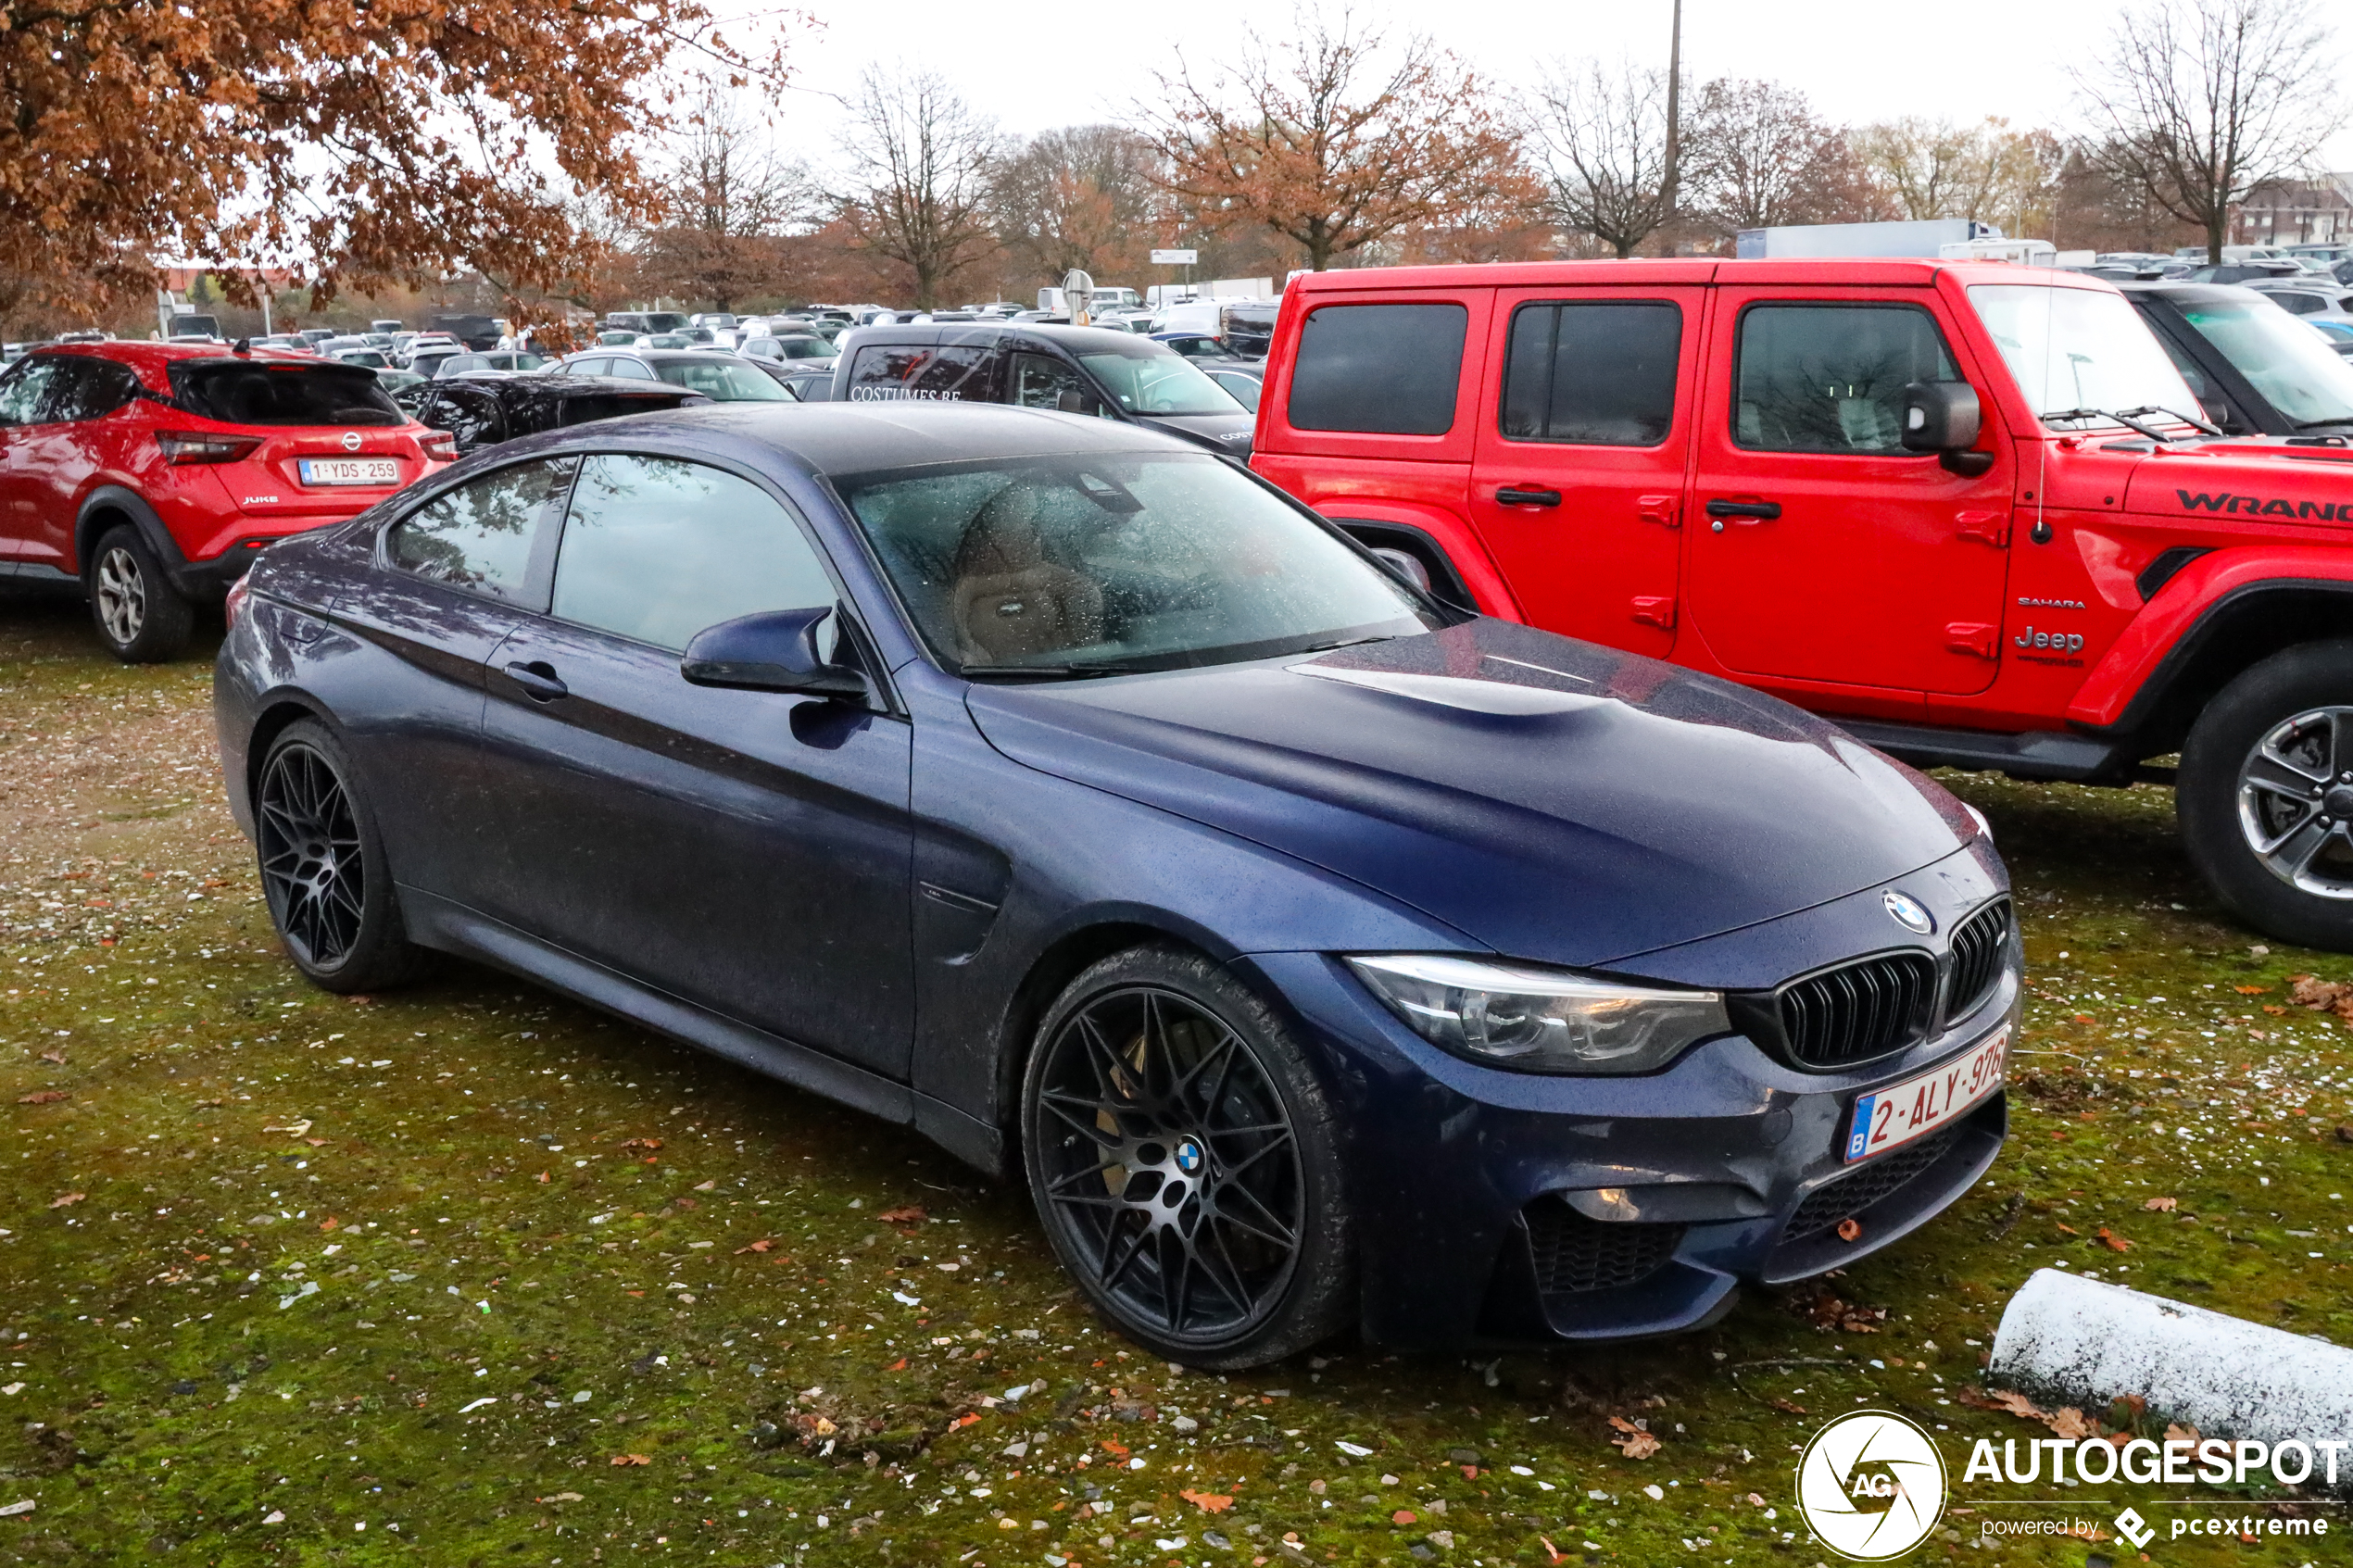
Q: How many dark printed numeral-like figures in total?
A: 8